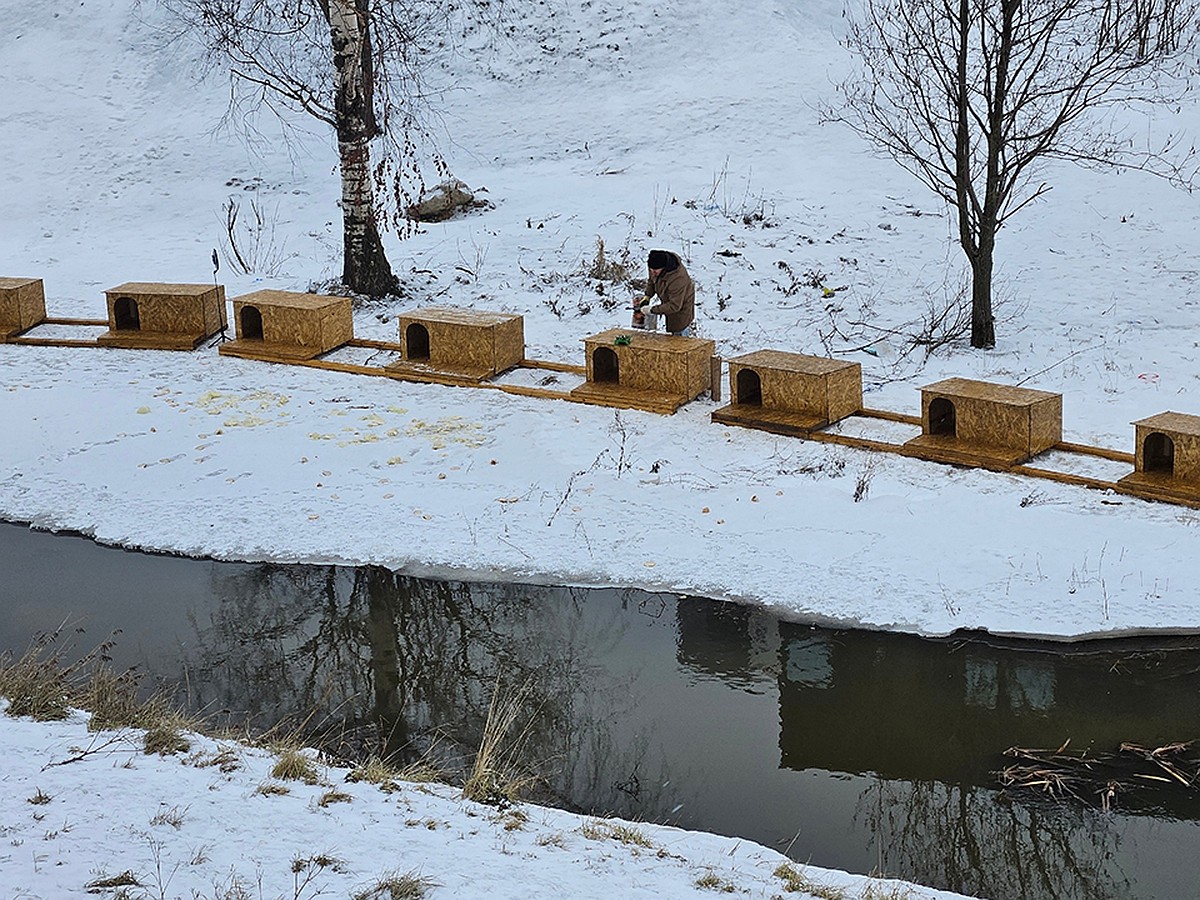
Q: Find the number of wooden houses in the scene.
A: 8